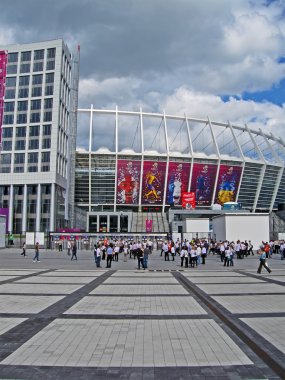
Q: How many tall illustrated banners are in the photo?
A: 5